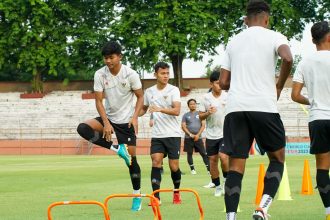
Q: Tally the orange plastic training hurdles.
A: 3